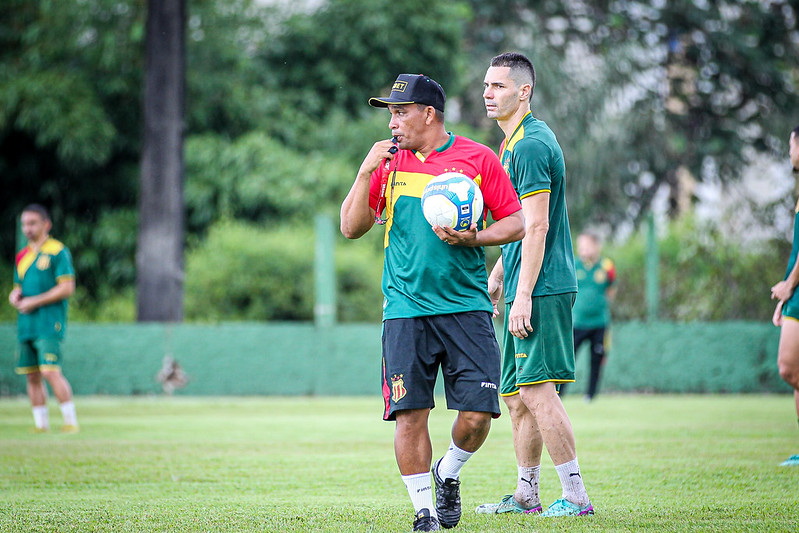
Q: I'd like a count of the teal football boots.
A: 3